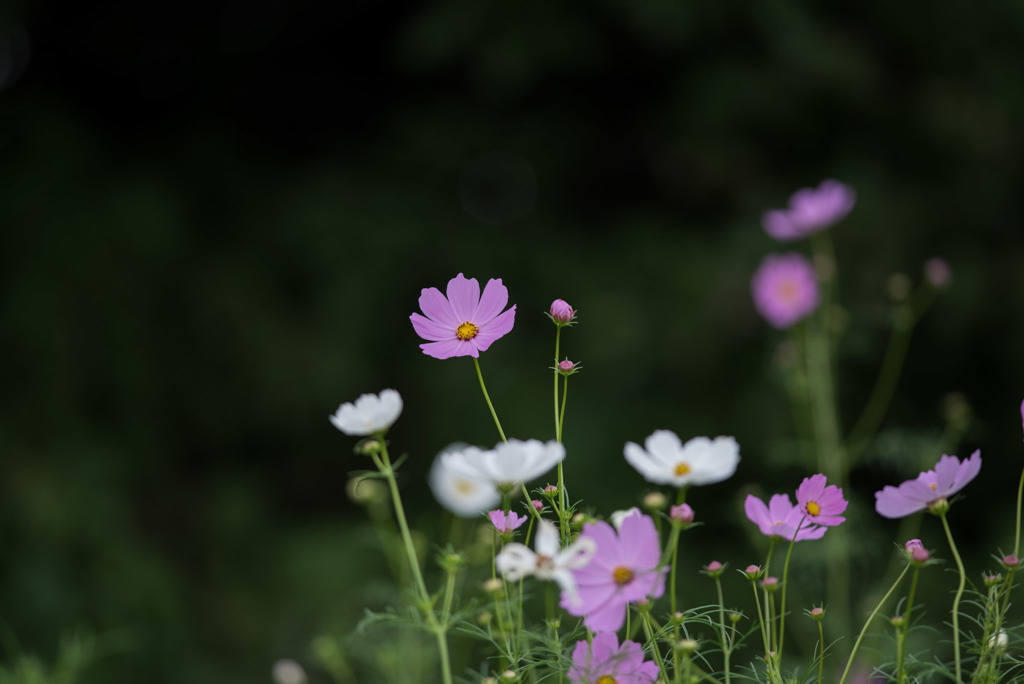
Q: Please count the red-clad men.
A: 0